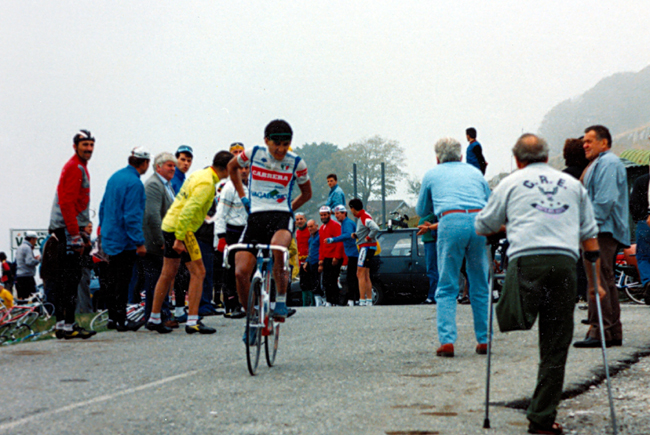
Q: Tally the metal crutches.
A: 2